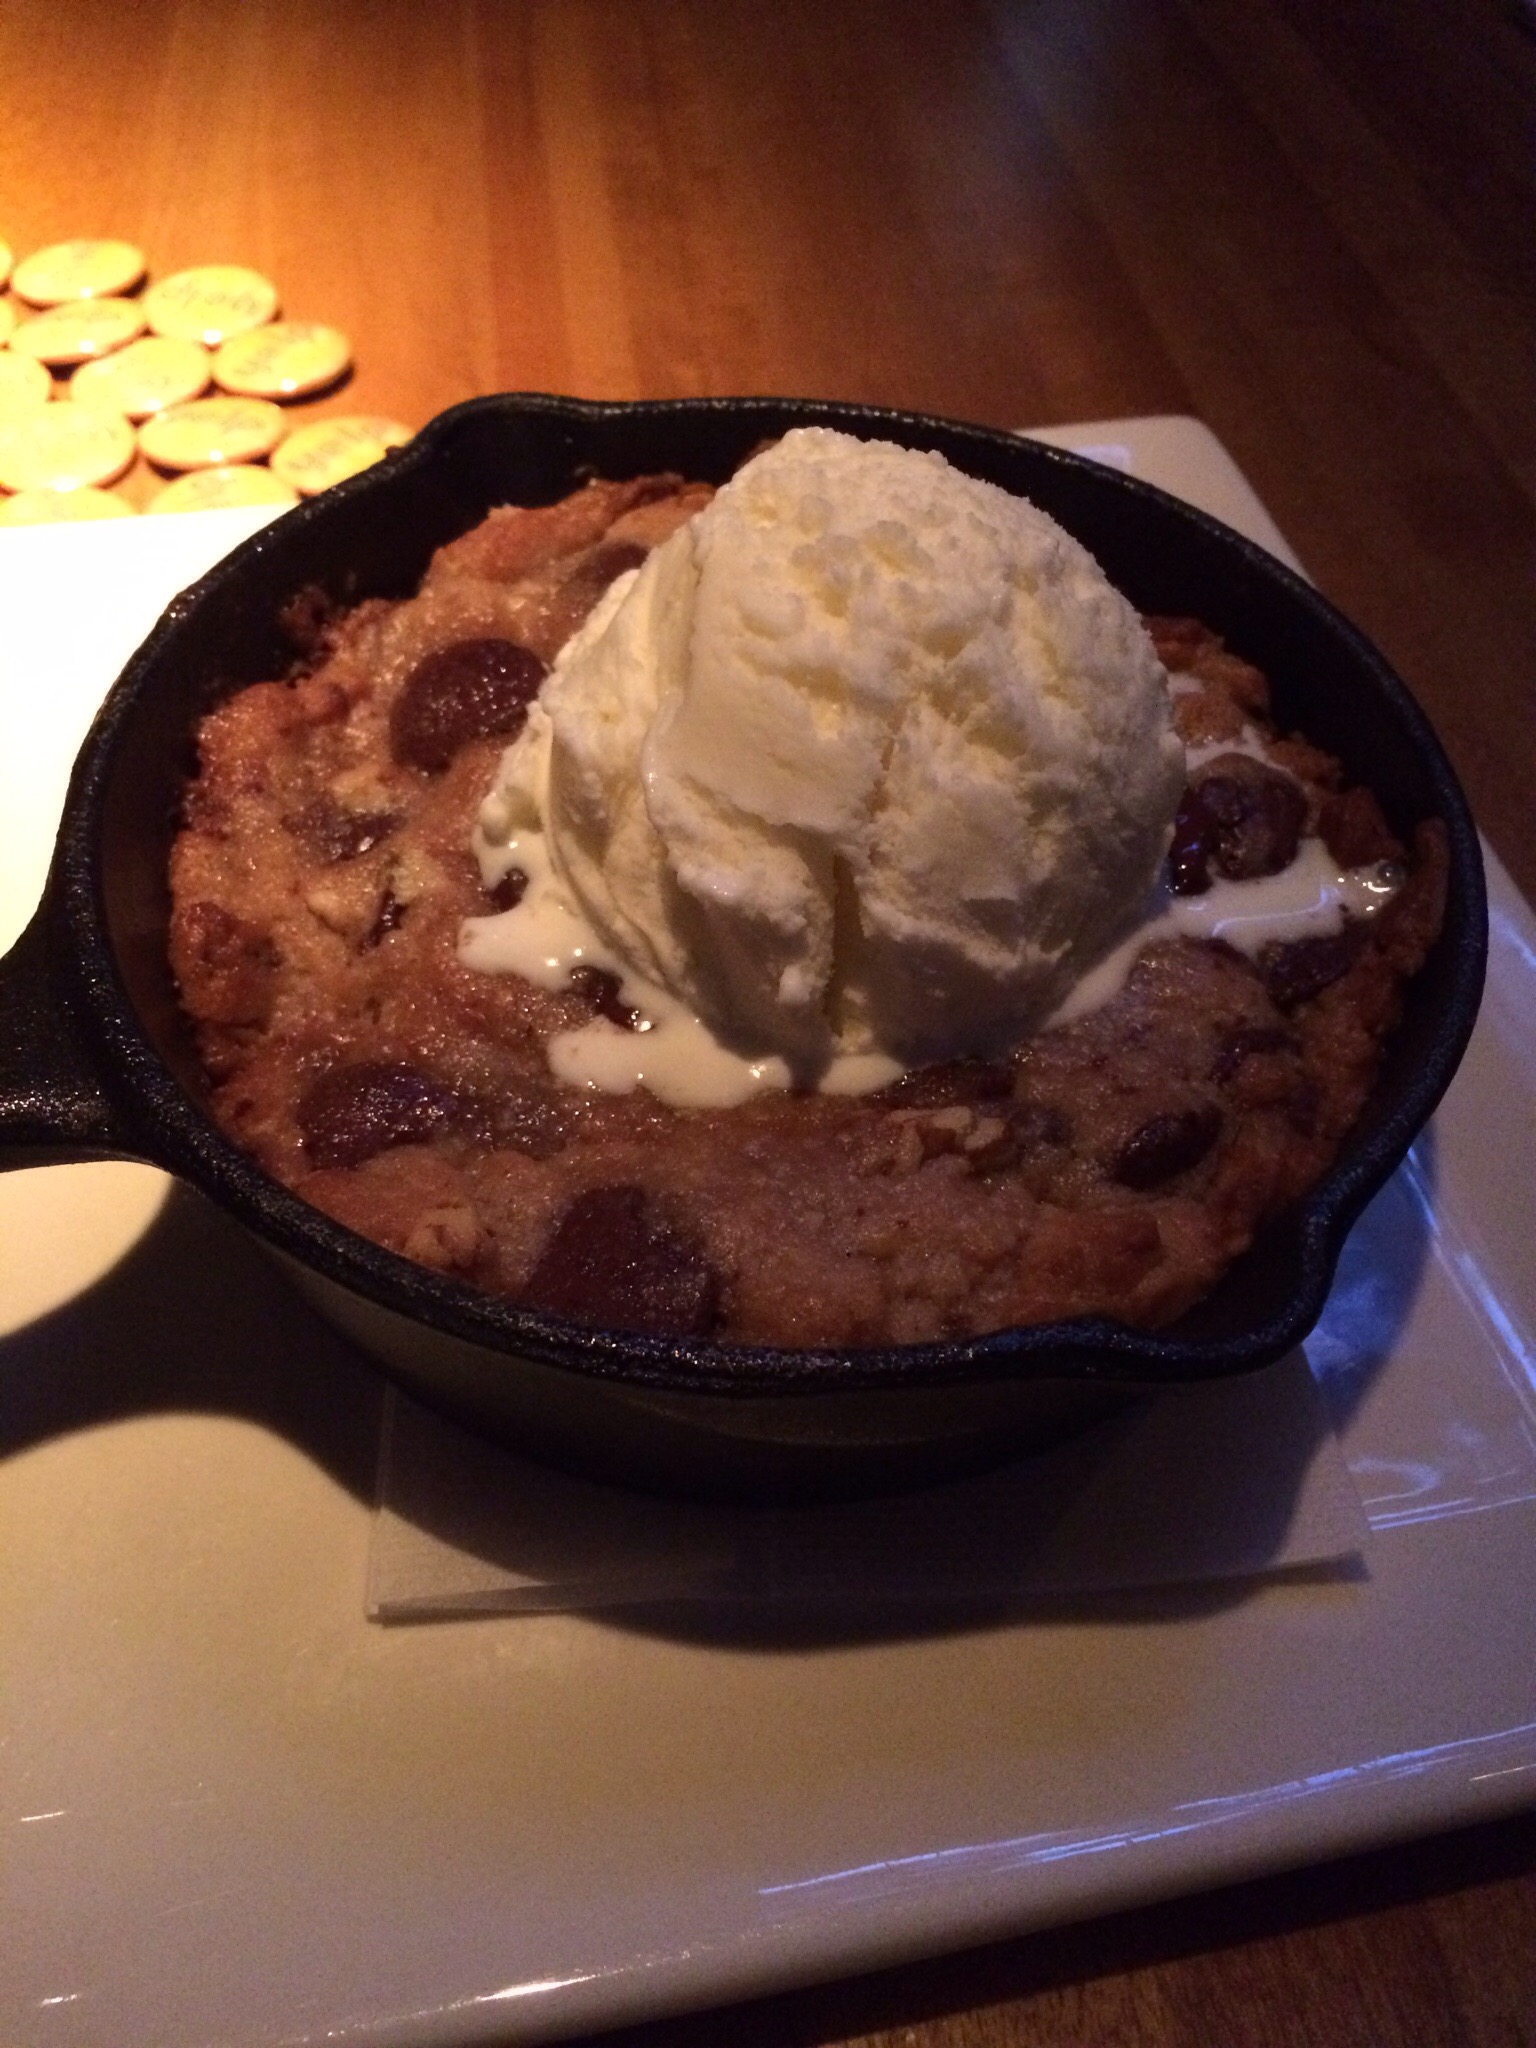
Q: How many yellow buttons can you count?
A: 13